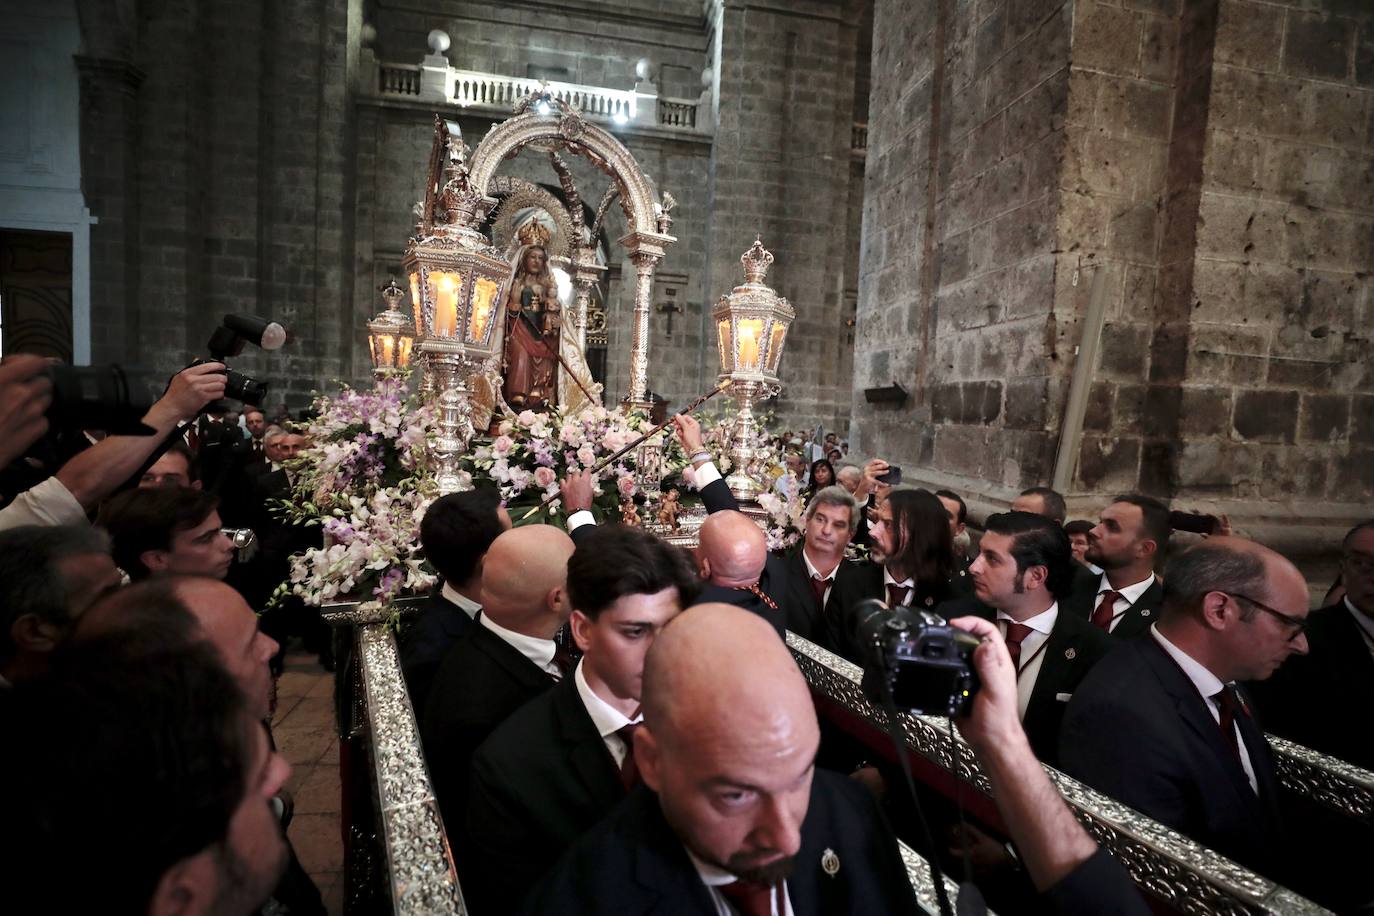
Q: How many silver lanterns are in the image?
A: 3